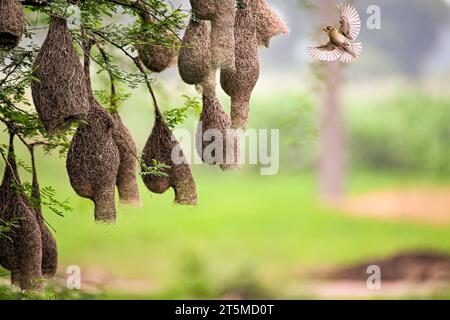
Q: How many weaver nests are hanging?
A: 13